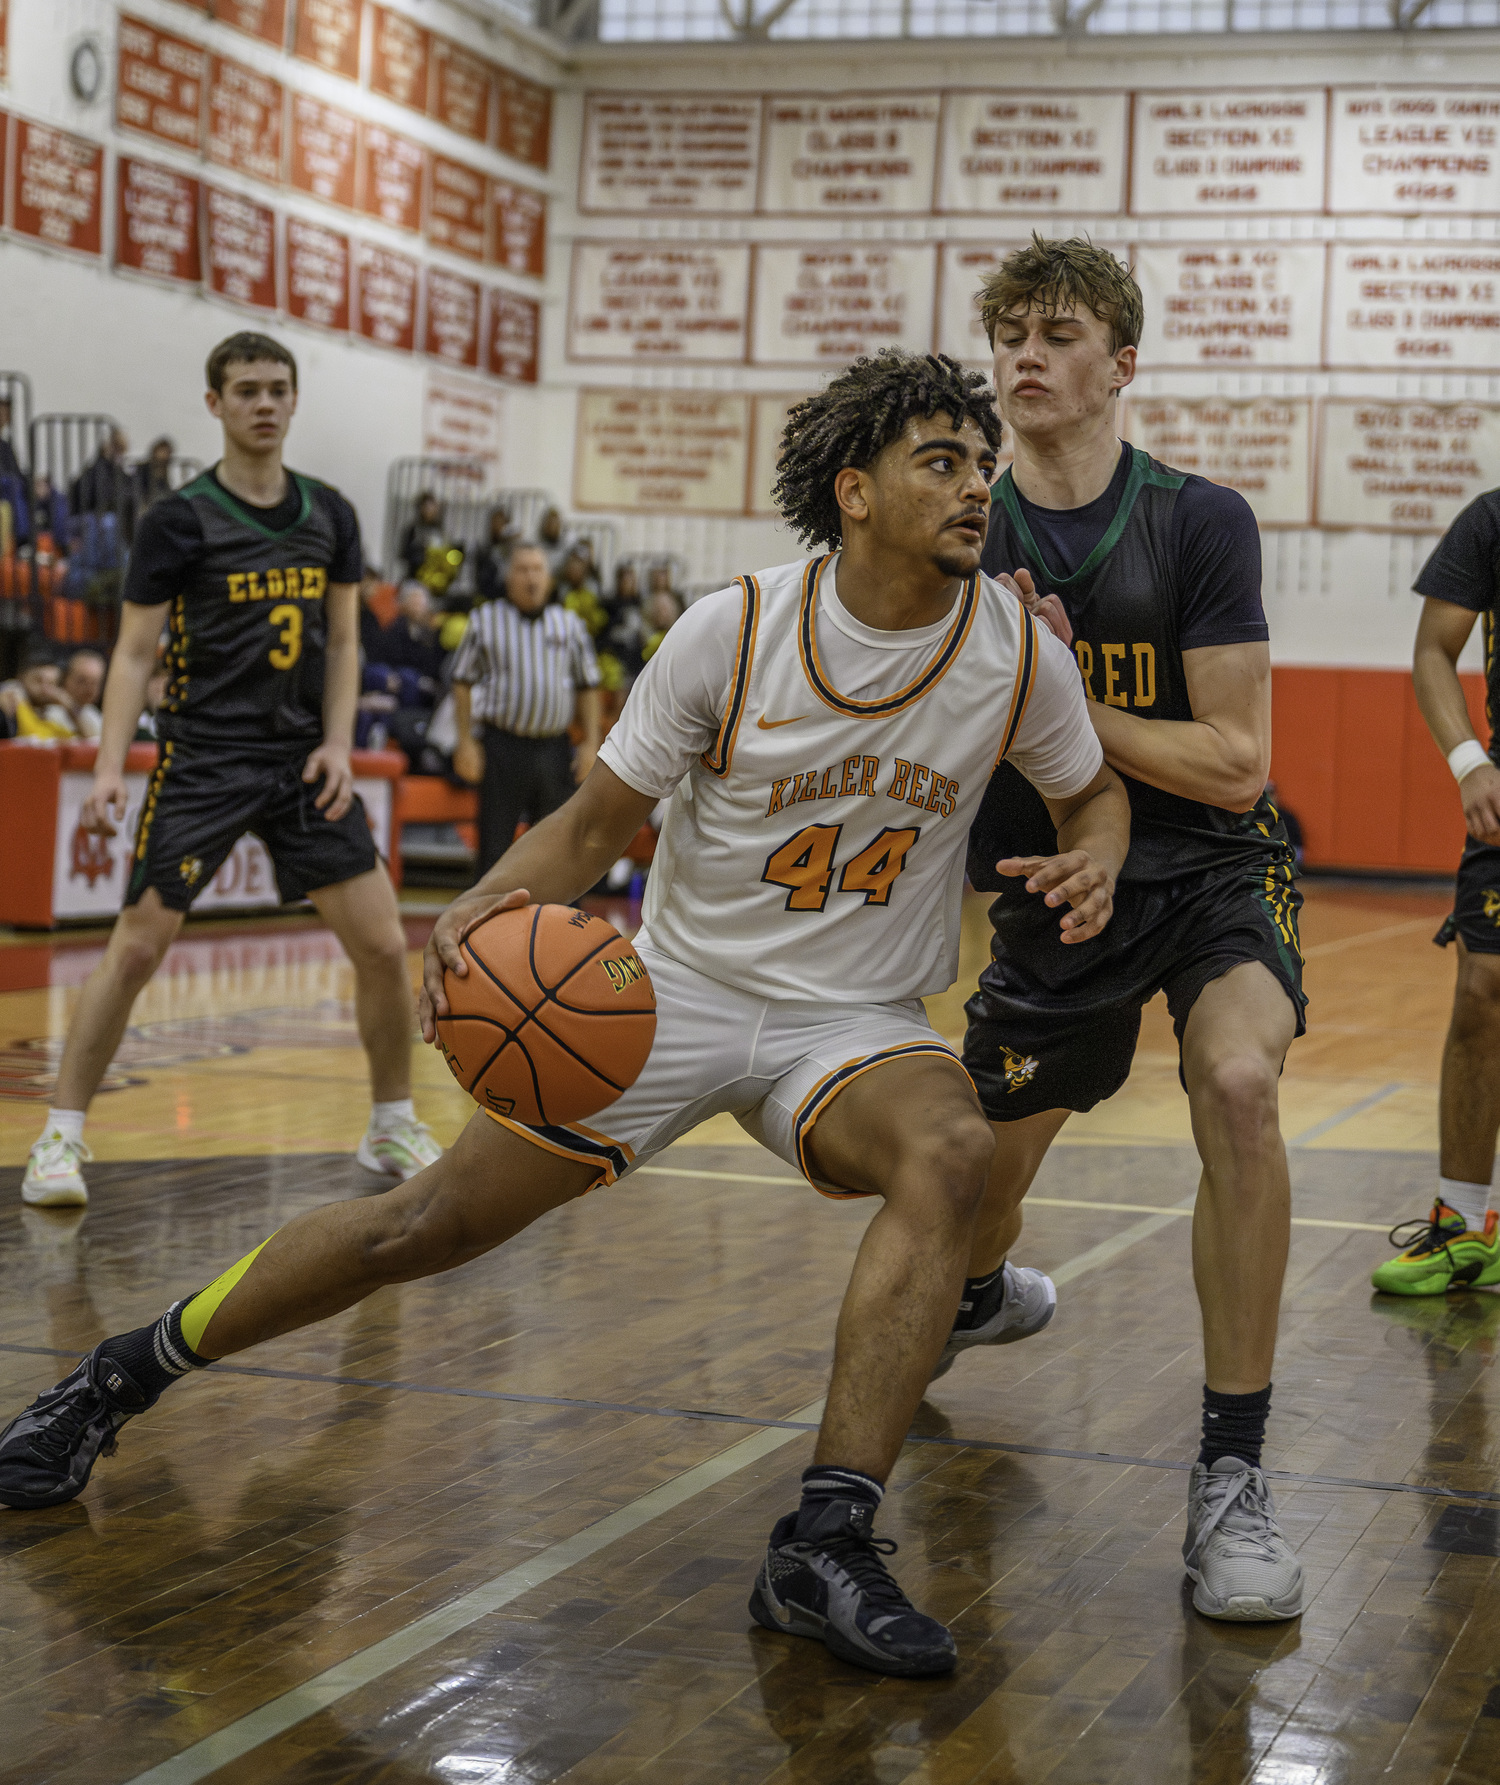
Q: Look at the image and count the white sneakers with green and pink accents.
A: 2